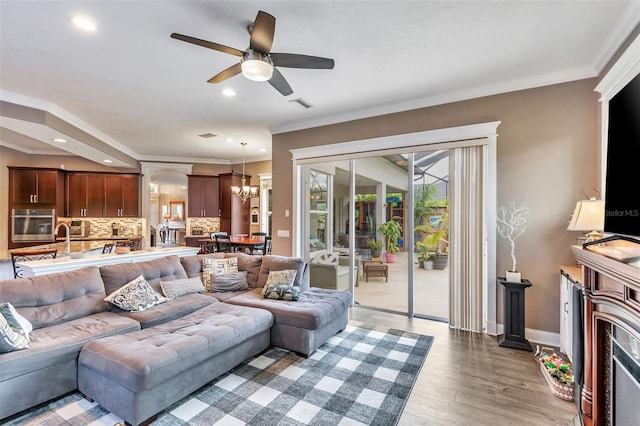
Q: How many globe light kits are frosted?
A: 1